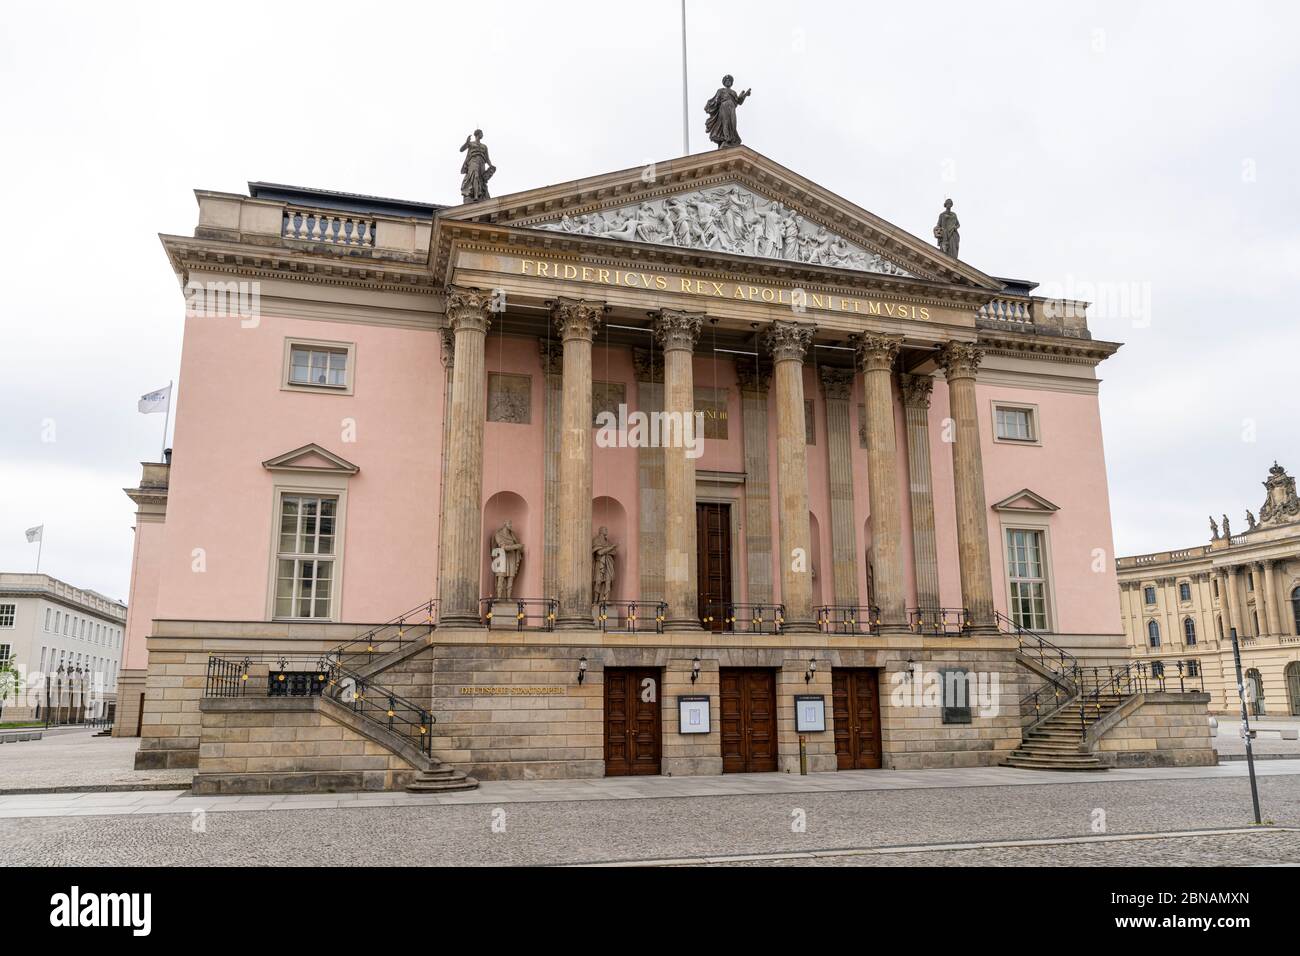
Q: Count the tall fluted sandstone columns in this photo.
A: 6